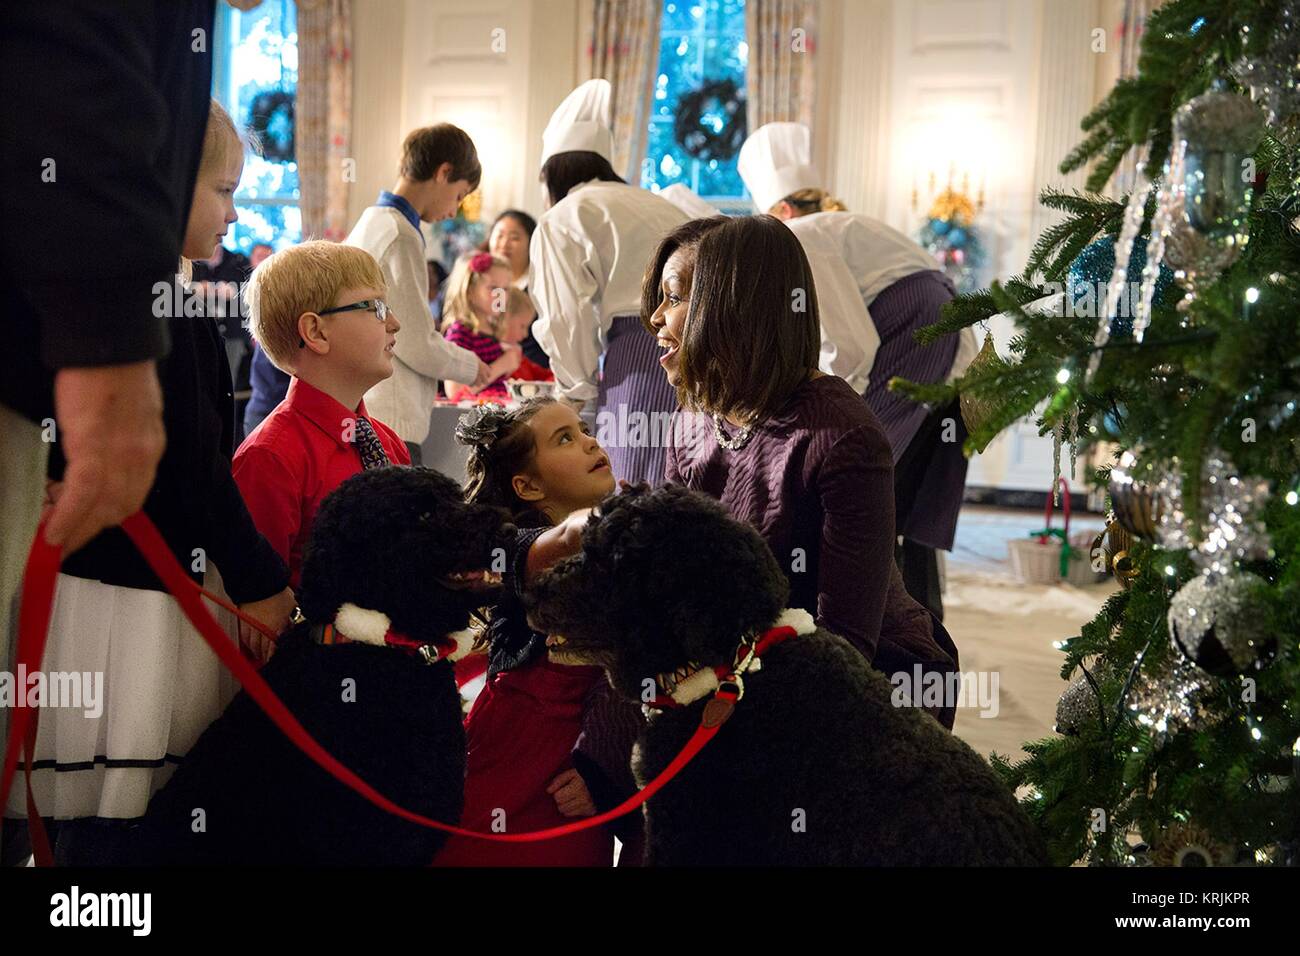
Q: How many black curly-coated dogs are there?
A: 2